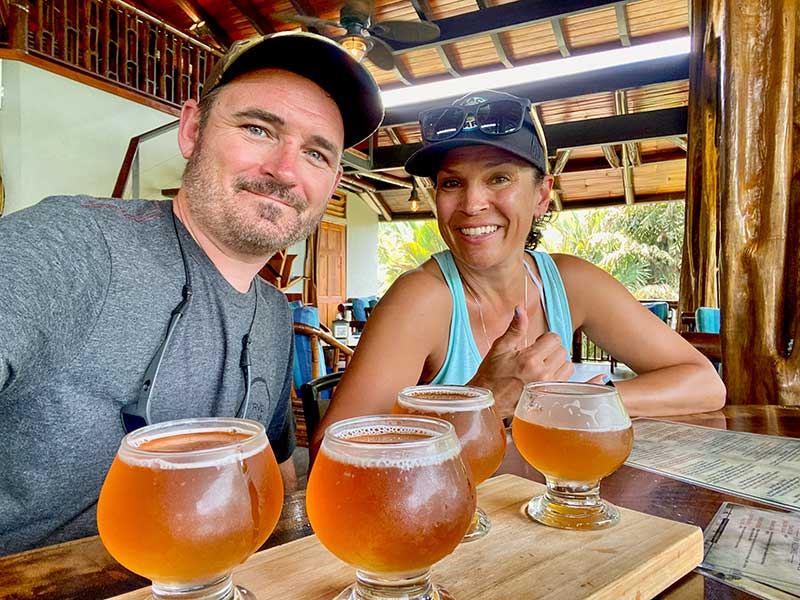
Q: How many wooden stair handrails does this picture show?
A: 1